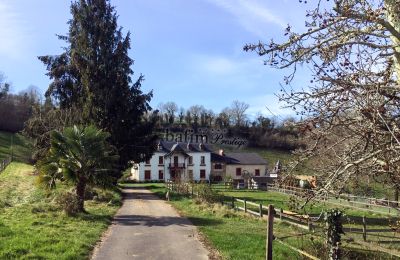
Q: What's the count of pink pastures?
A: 0